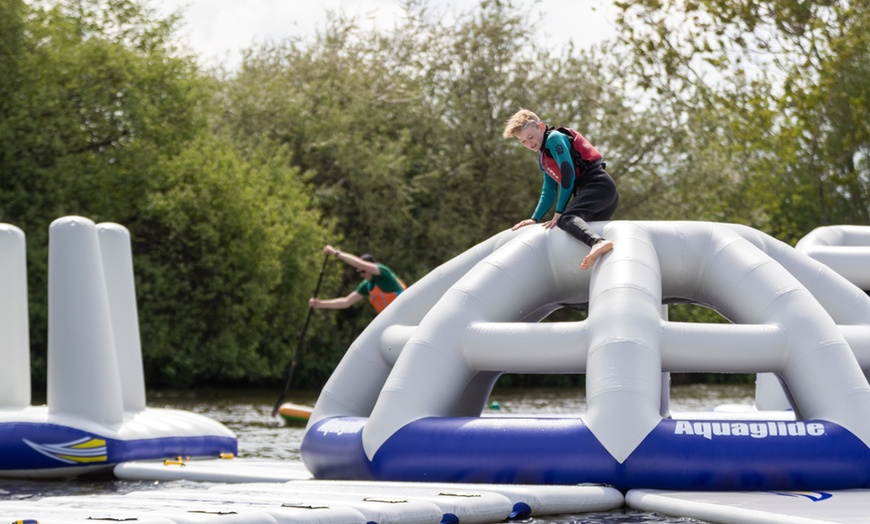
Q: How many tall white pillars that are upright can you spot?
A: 3